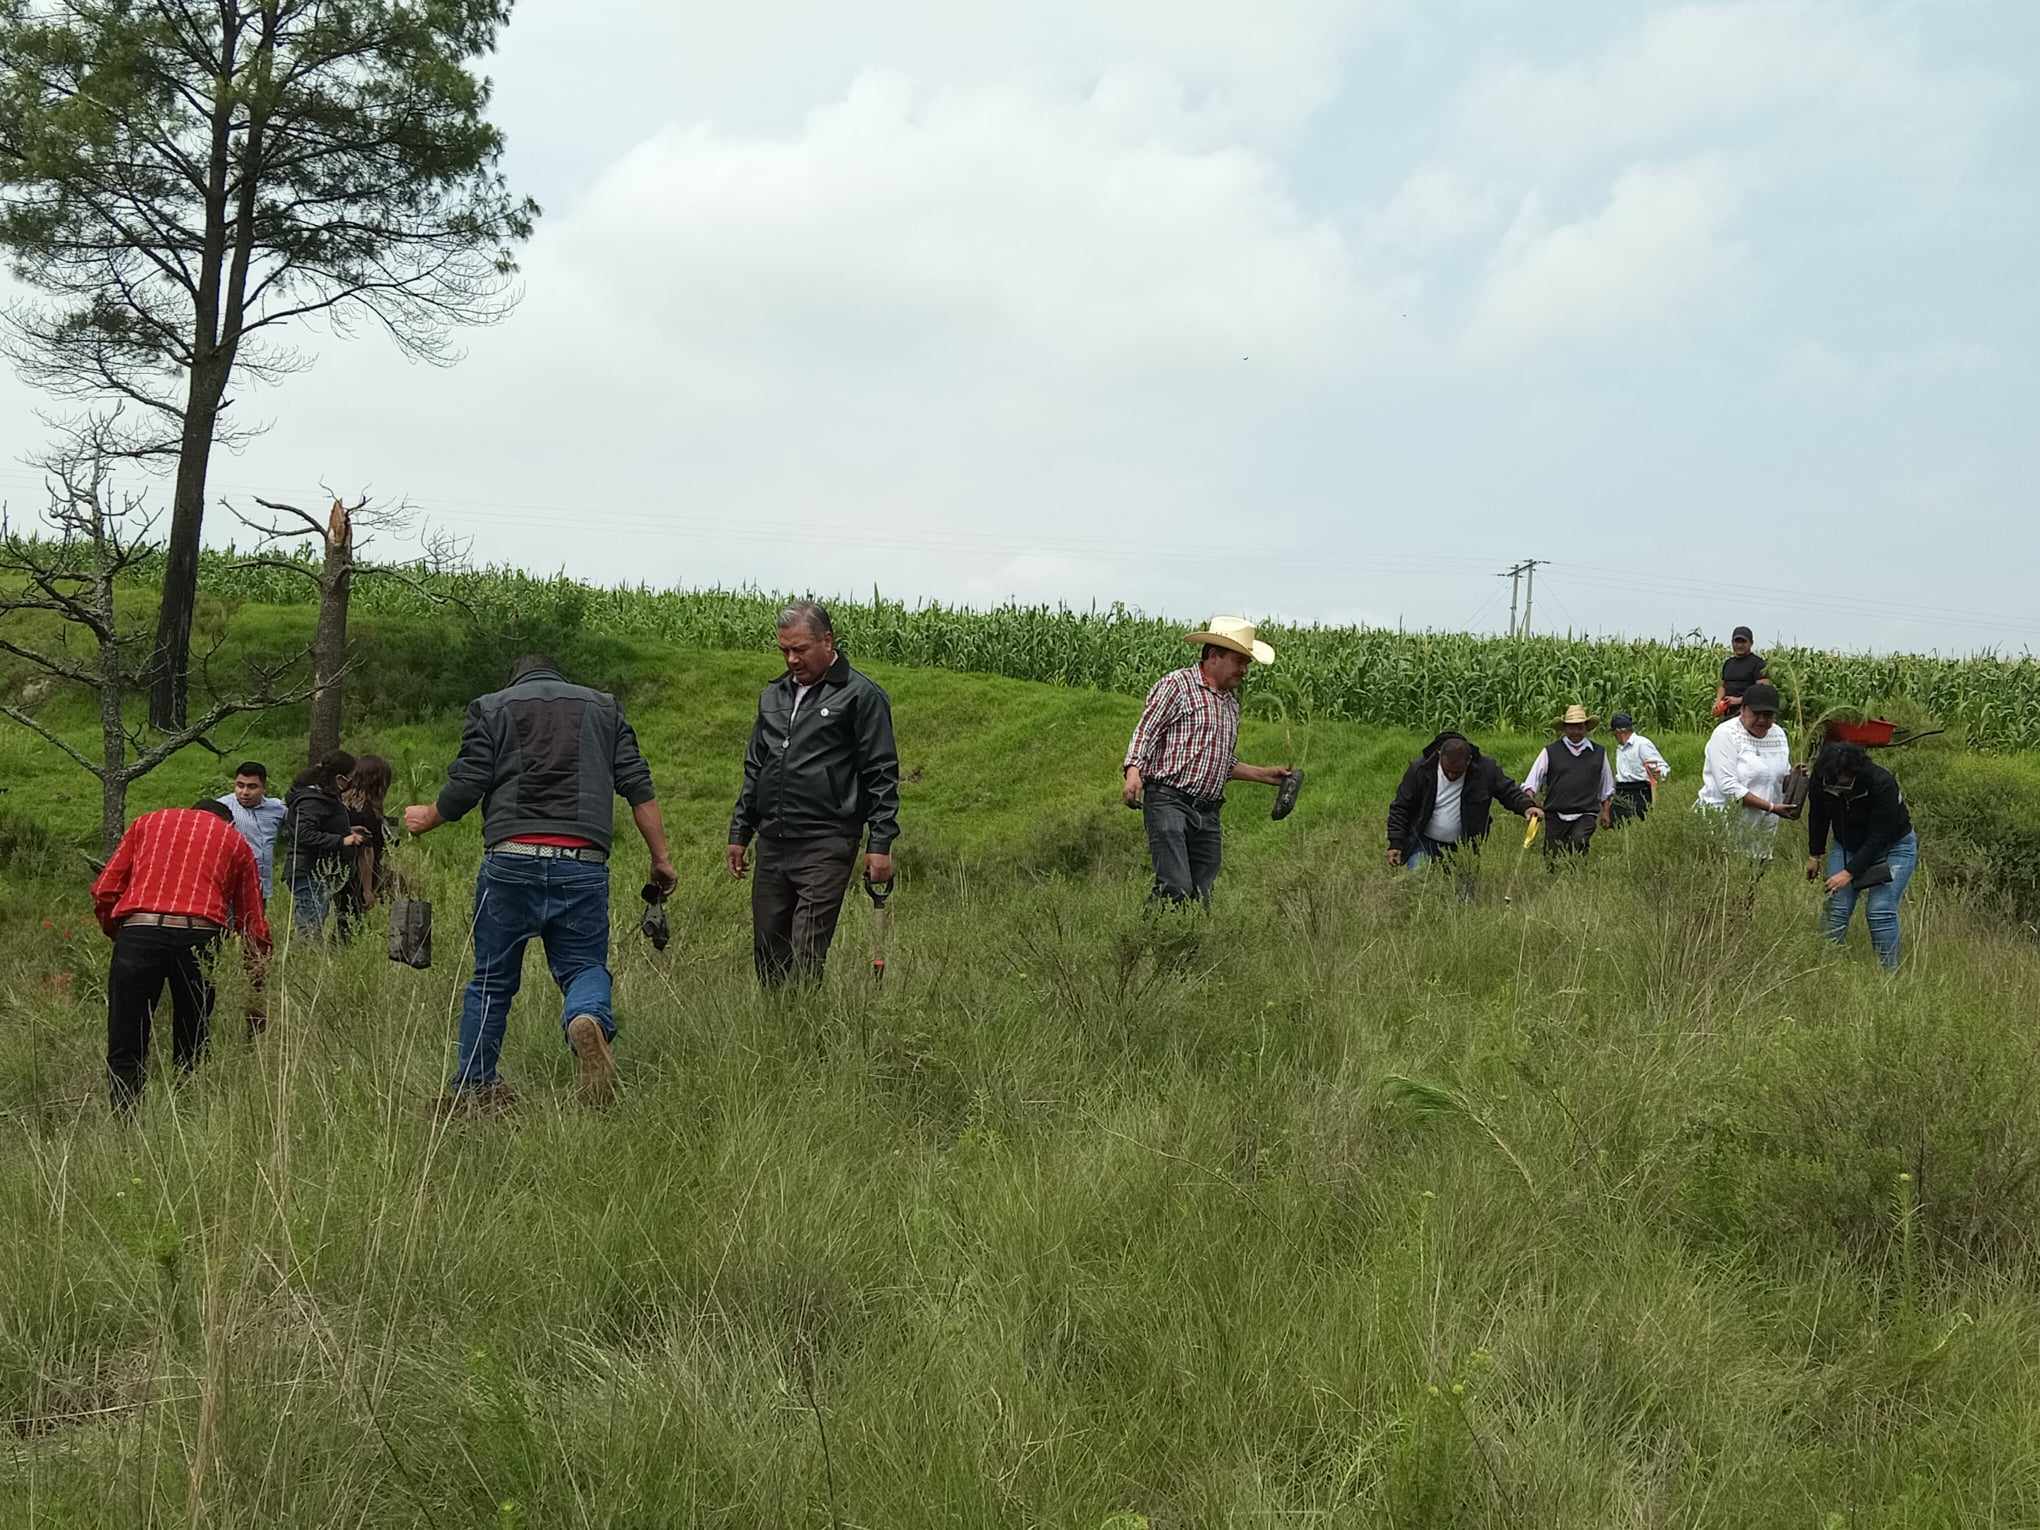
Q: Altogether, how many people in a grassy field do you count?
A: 13